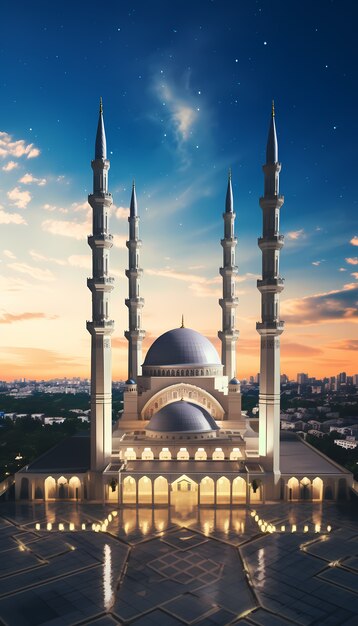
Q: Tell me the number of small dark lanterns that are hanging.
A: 2